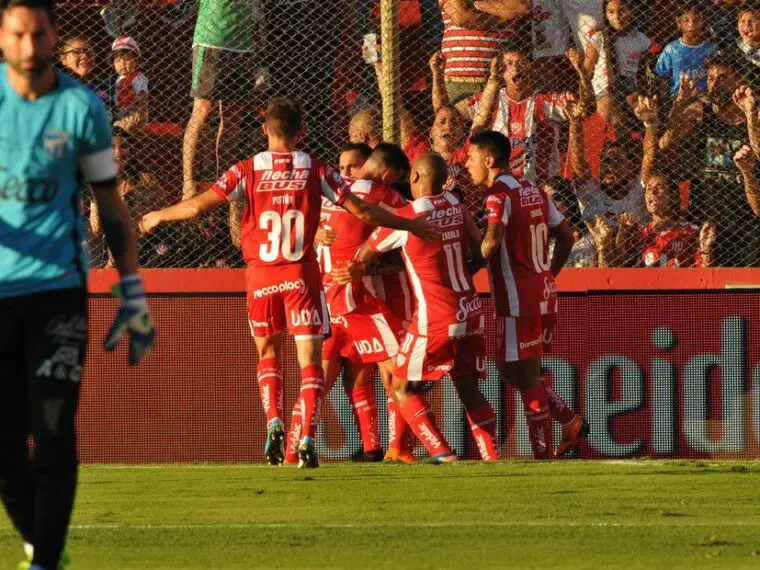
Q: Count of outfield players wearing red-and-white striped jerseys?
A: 5